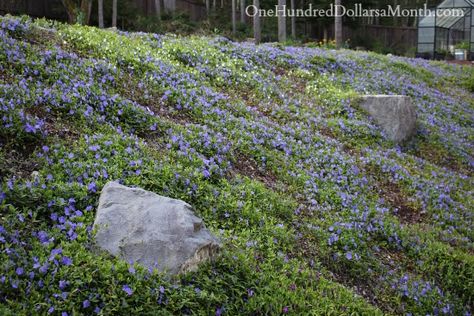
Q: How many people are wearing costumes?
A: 0